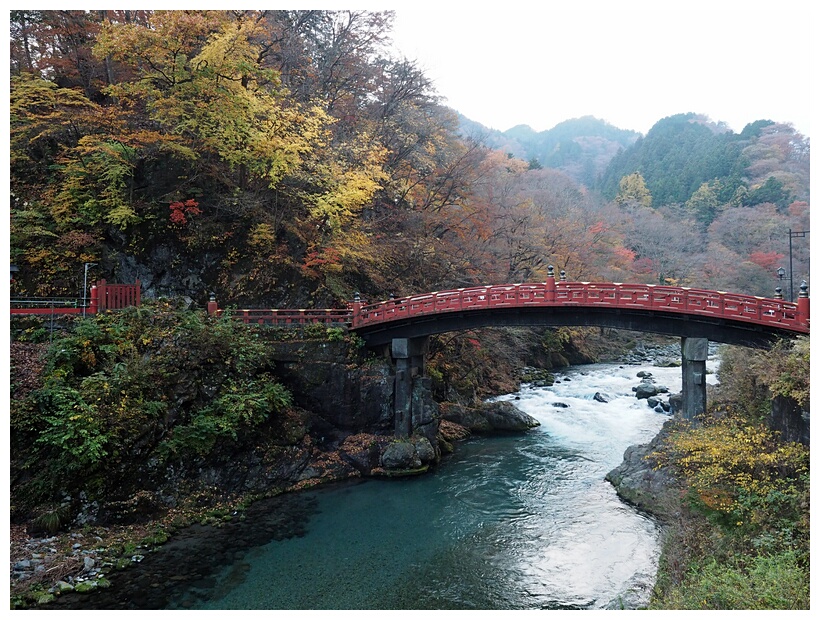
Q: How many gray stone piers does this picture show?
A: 2